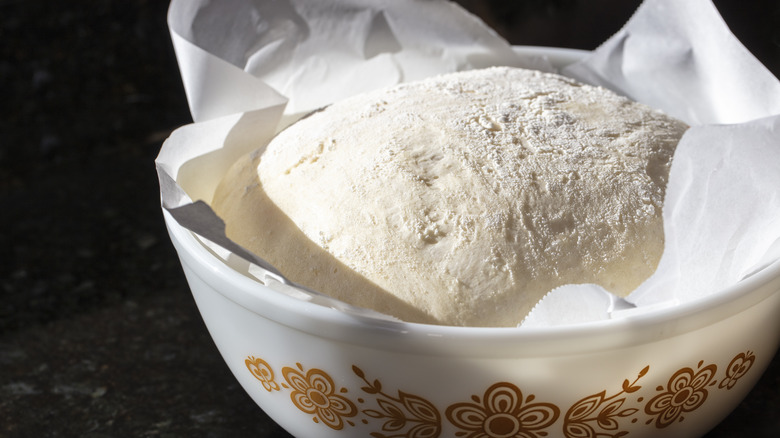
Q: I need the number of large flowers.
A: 3